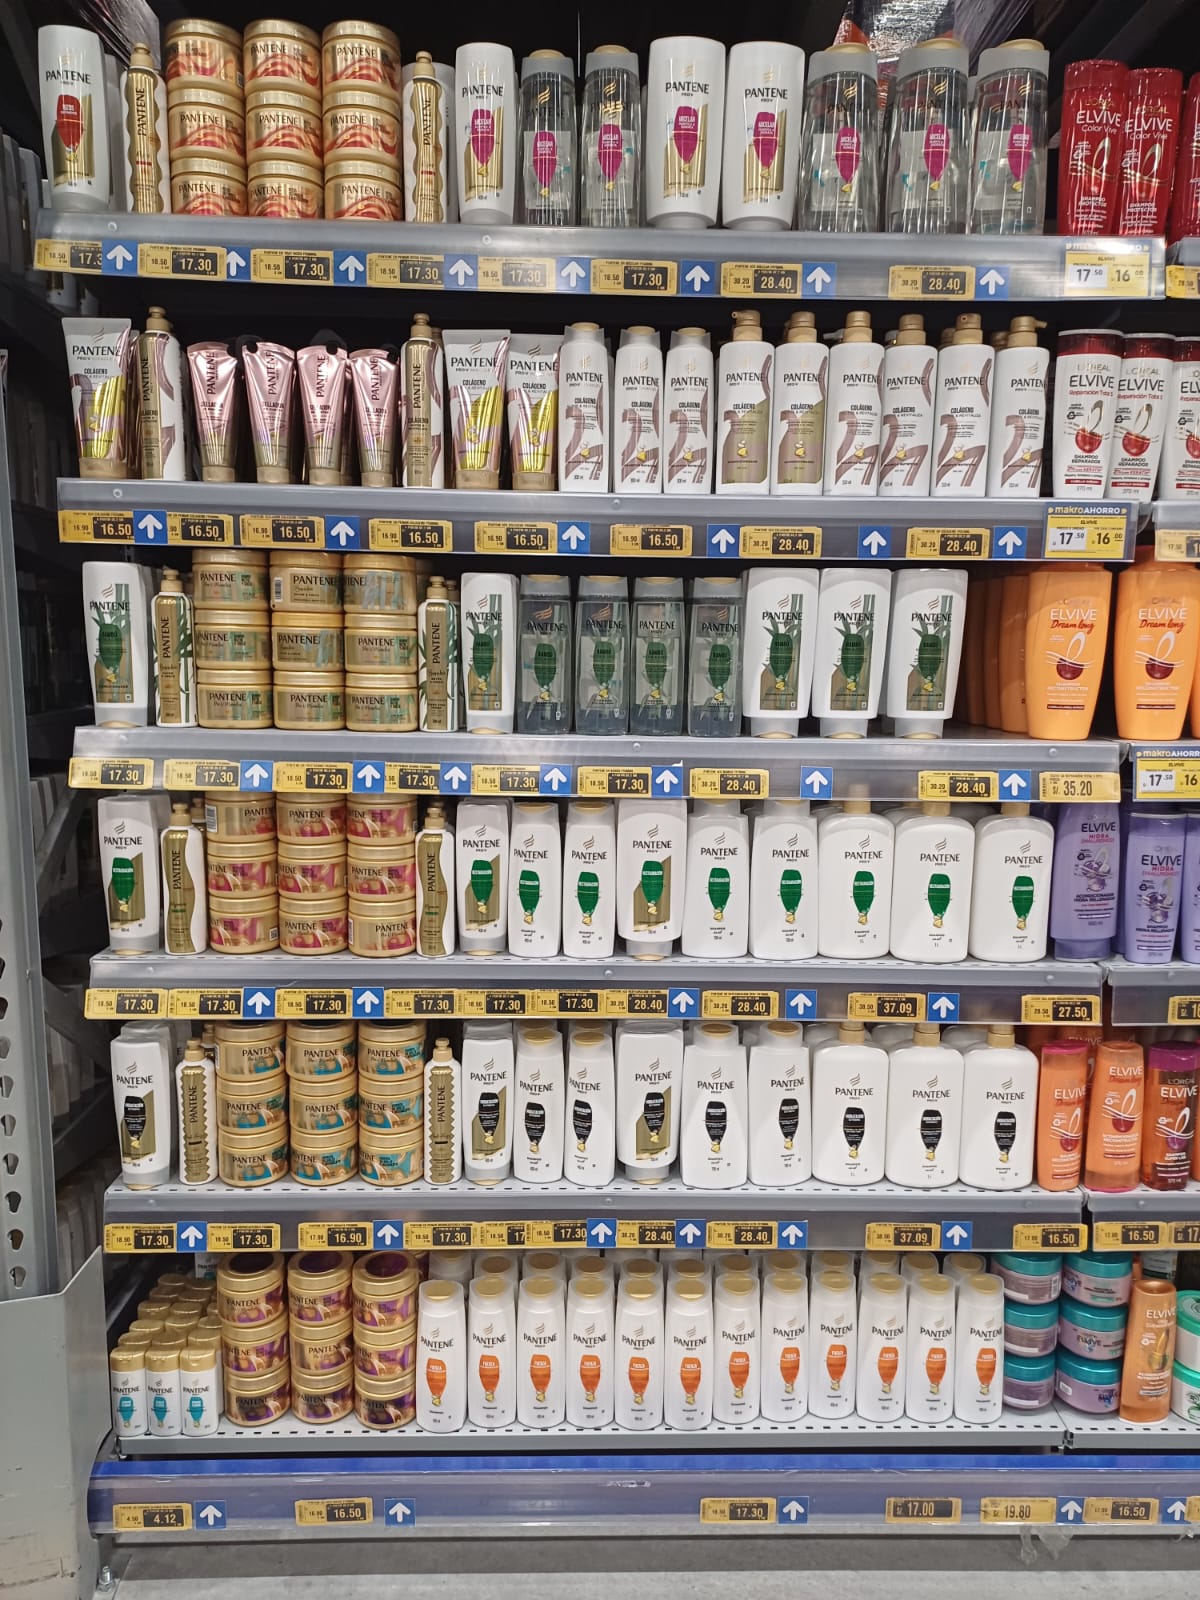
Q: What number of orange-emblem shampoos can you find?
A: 12